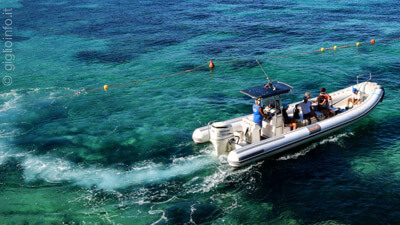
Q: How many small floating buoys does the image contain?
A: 6